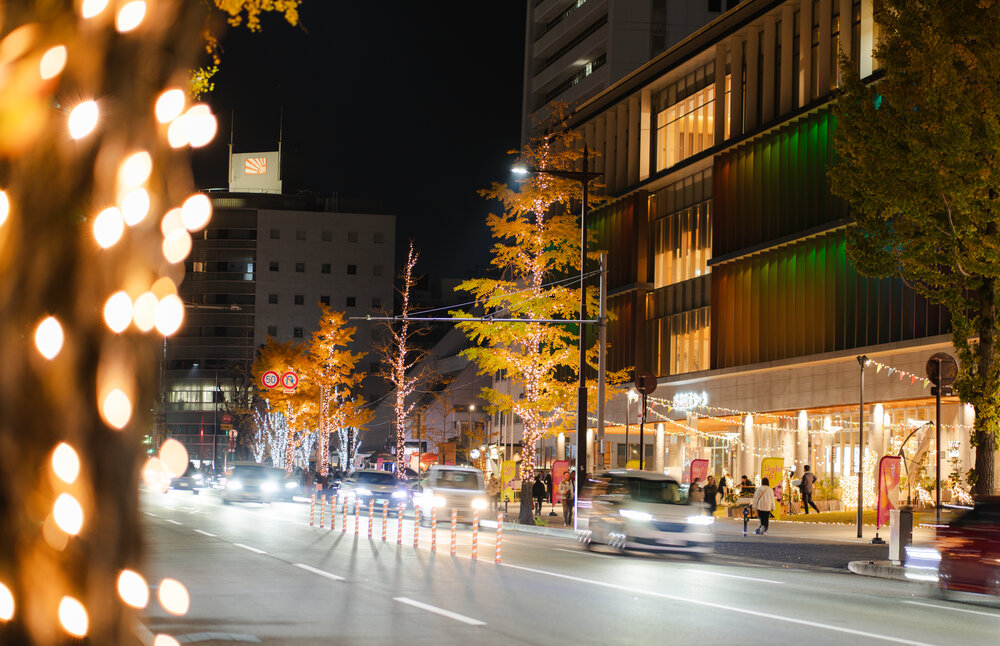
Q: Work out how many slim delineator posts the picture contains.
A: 13